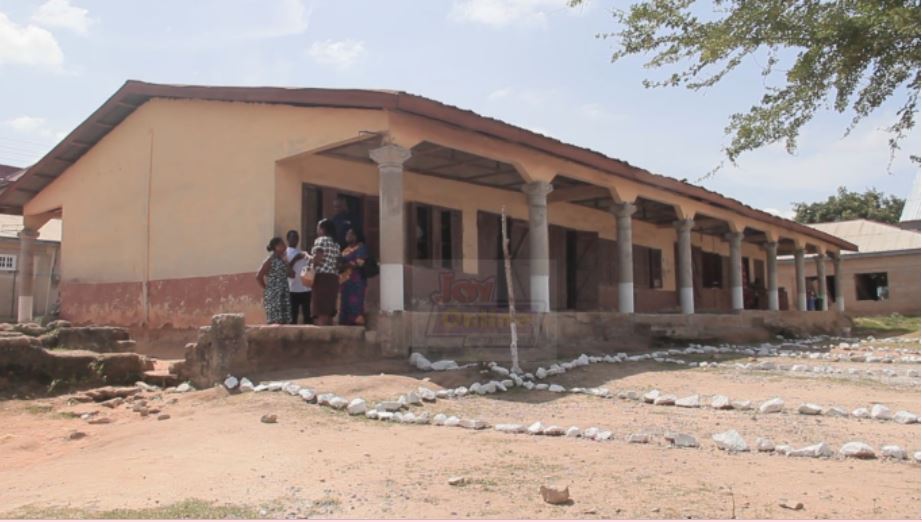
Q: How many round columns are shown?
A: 10